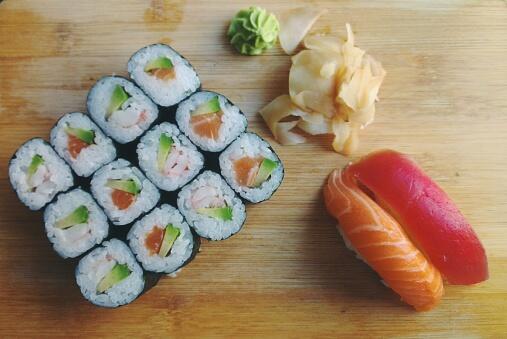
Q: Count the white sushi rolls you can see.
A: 12